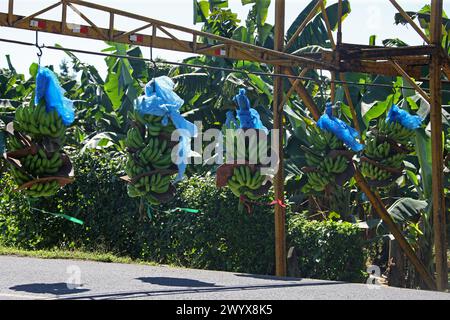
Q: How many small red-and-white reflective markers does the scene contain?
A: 4